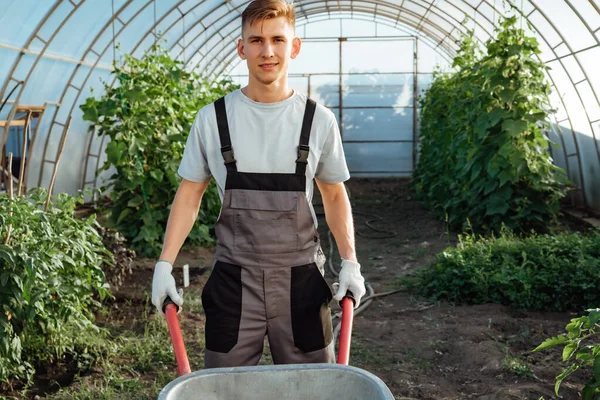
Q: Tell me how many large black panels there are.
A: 2